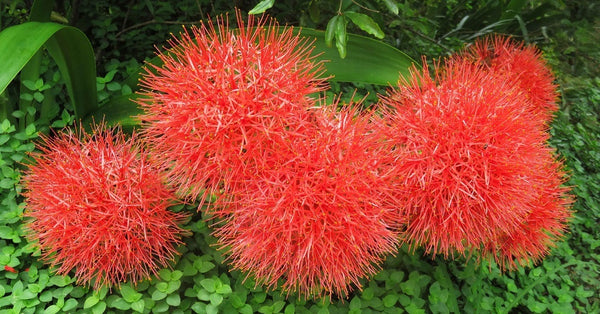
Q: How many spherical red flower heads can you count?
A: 6